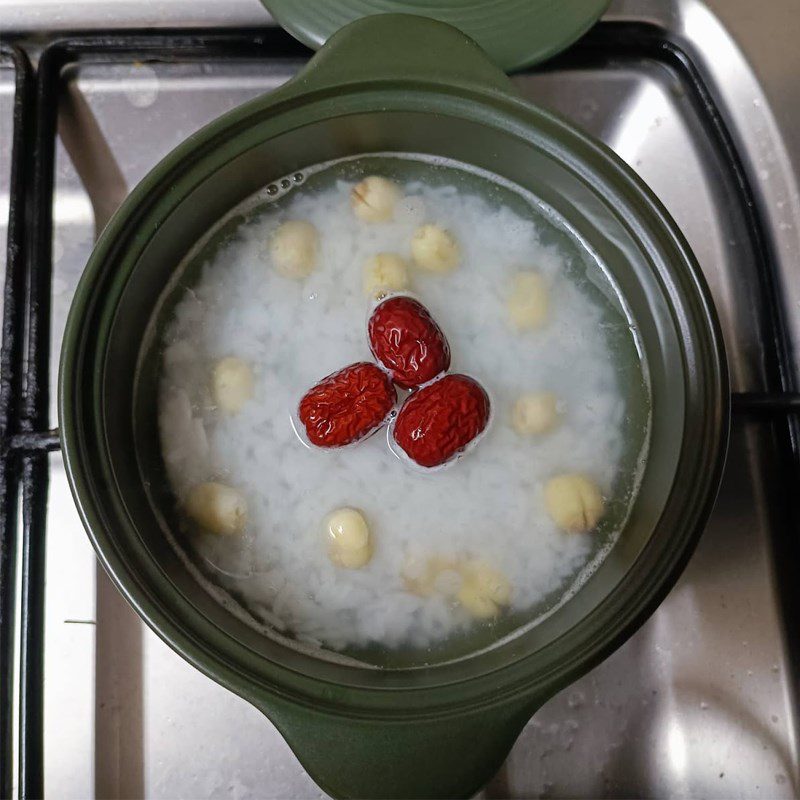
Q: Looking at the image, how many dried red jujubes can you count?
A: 3